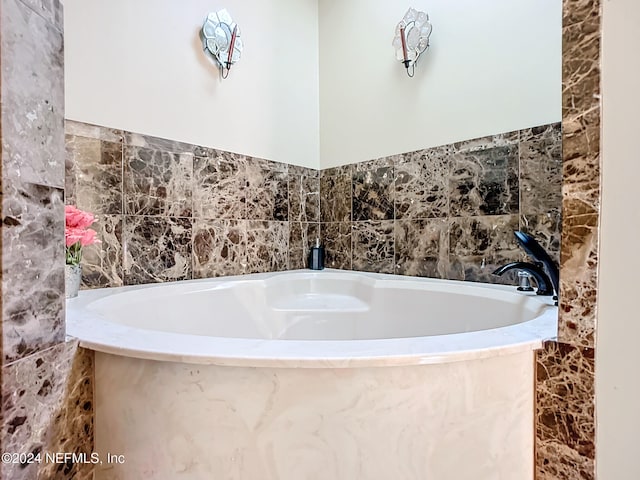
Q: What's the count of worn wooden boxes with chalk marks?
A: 0